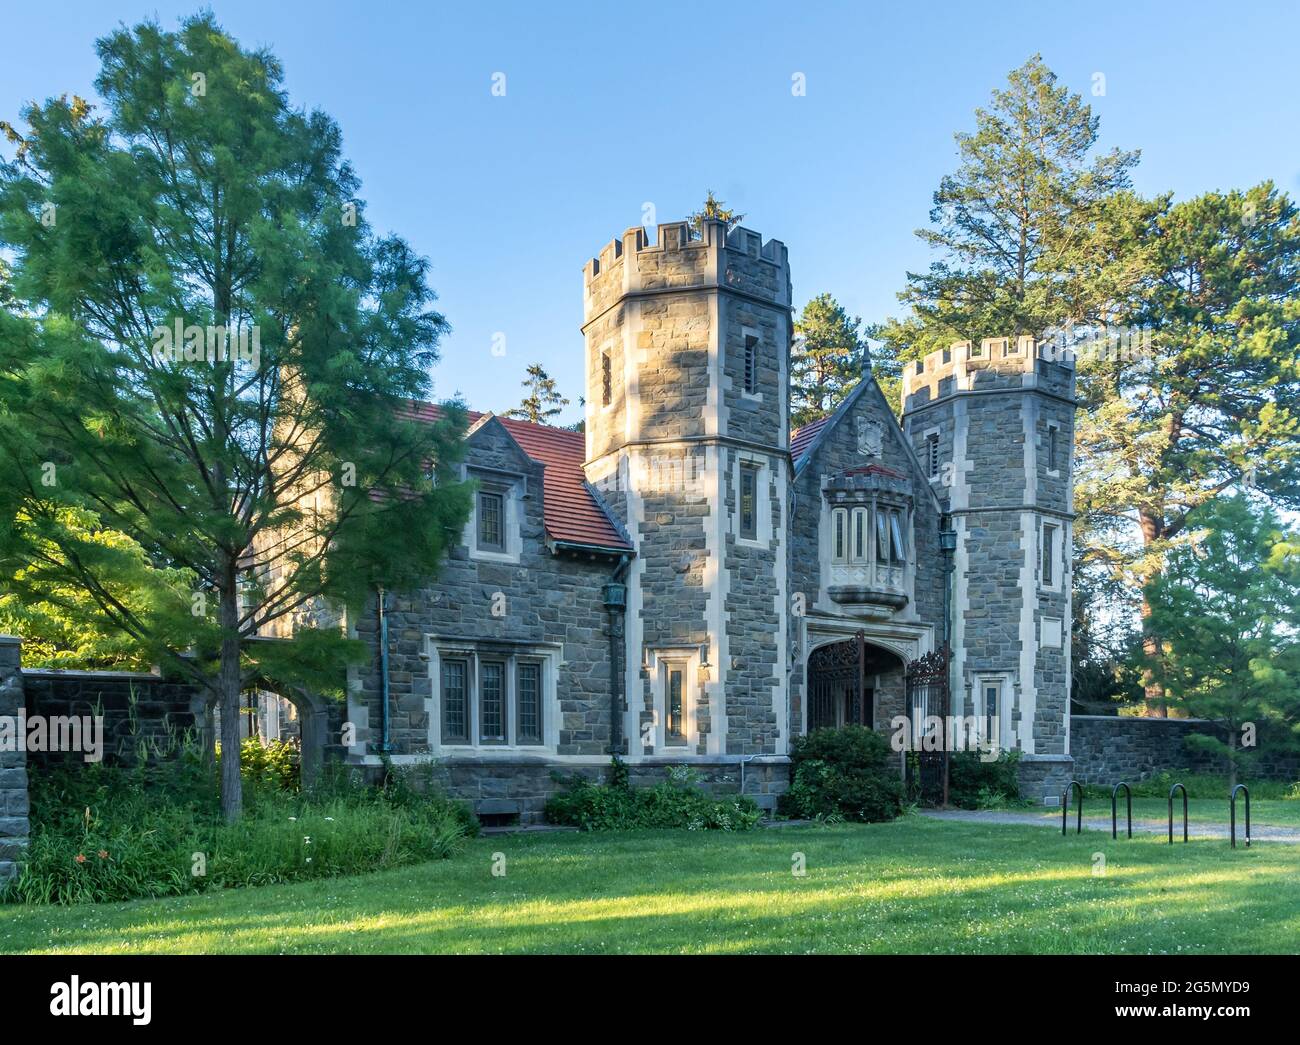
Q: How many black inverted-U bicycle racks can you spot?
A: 4